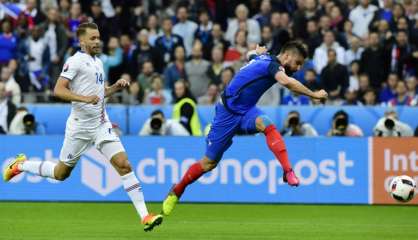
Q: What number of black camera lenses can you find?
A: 5